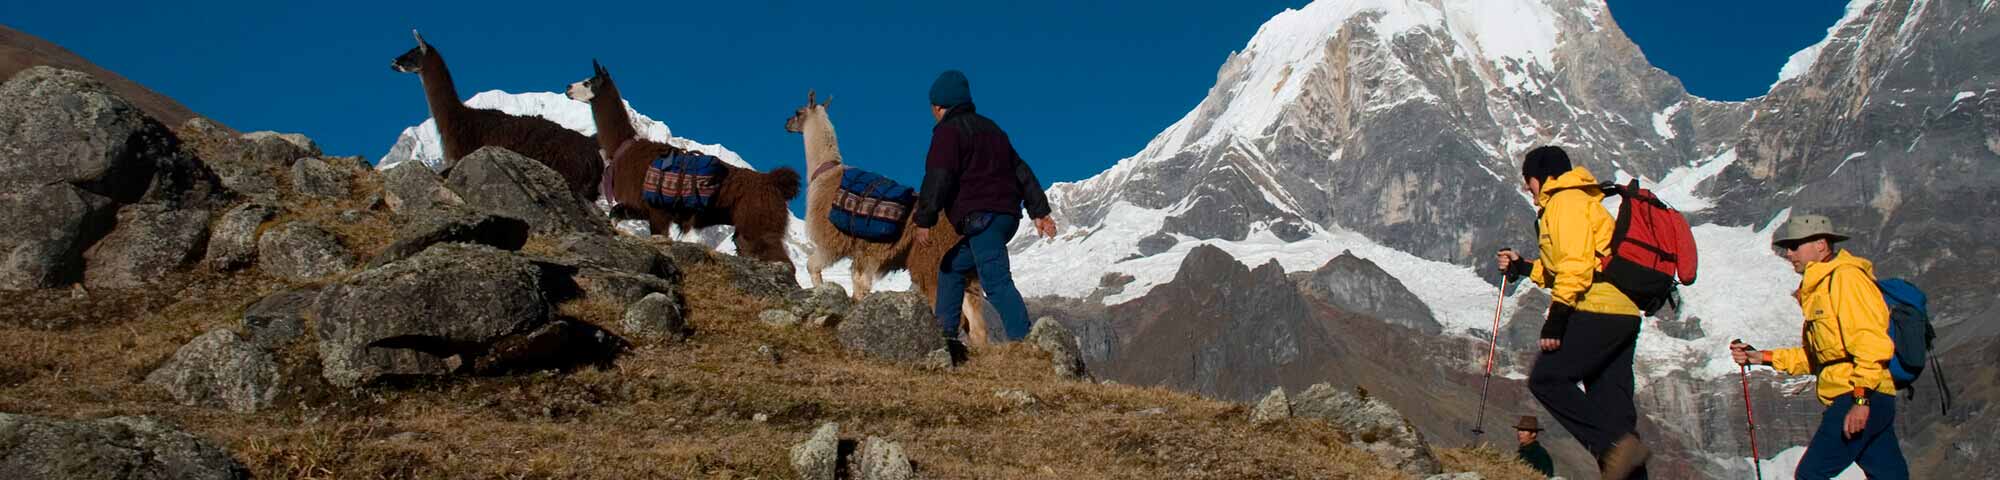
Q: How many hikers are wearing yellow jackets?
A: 2